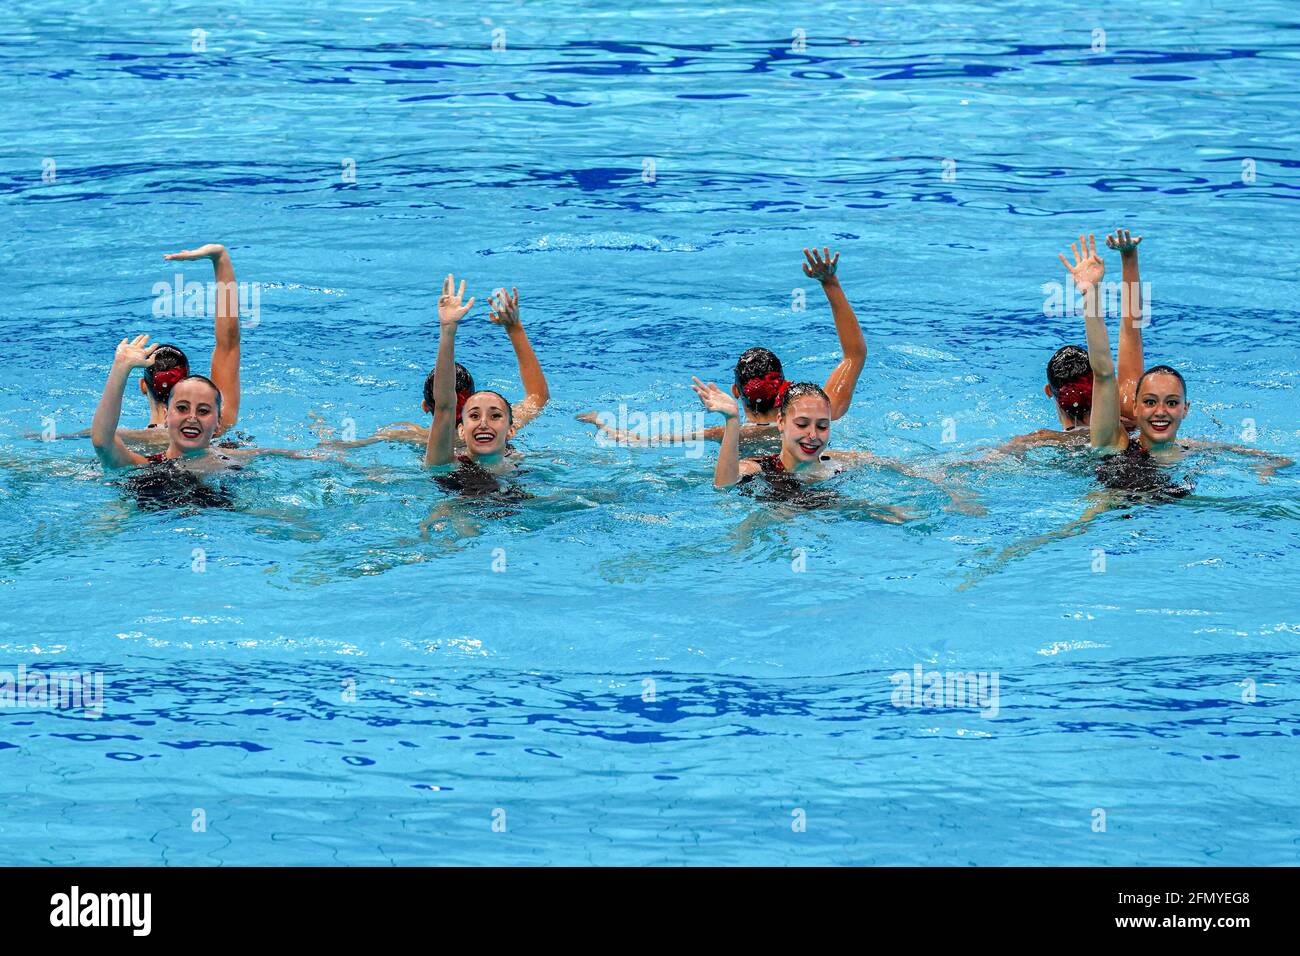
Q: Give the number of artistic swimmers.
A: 8